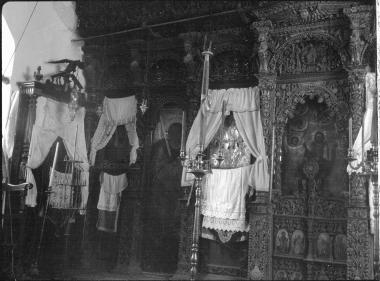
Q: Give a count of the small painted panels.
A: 4